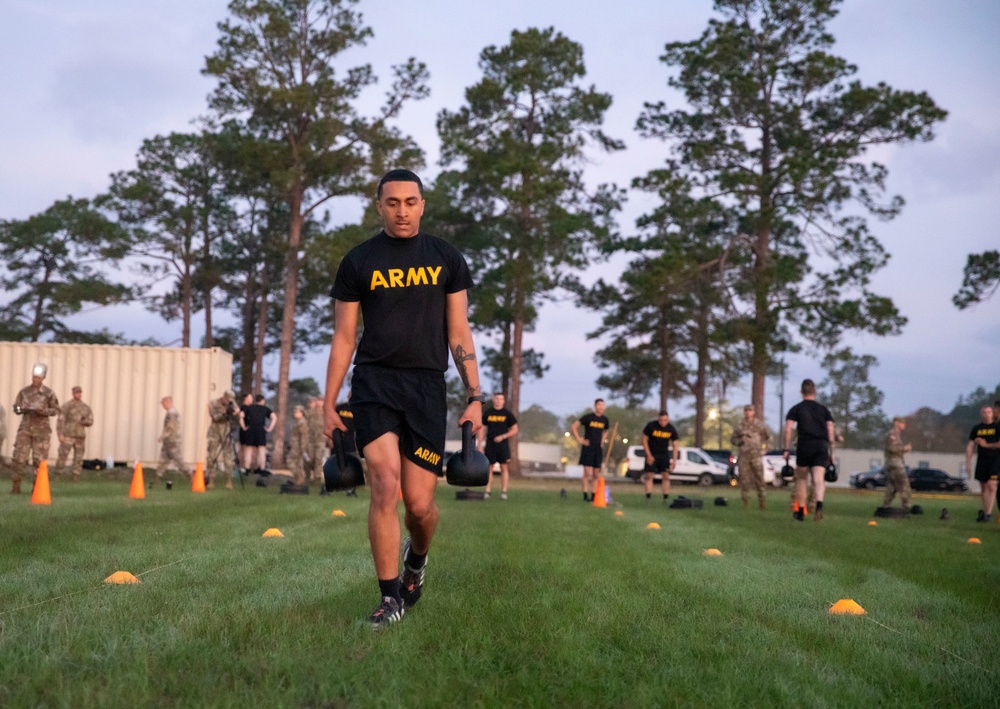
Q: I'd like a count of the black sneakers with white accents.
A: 2